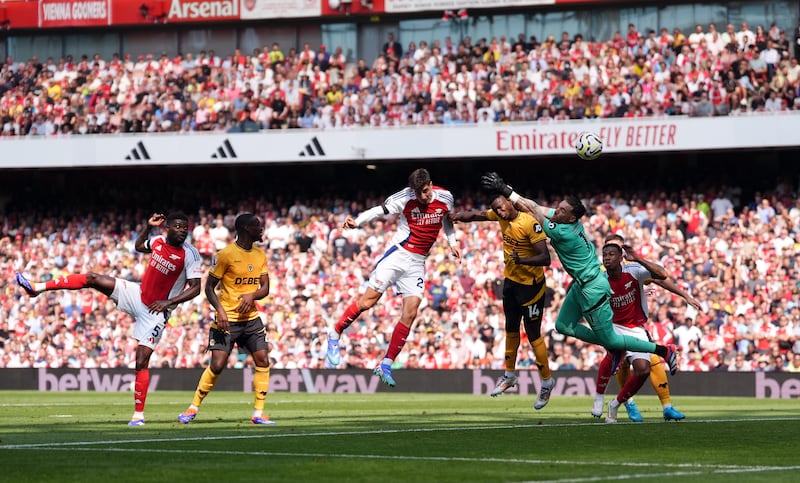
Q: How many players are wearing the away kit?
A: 3